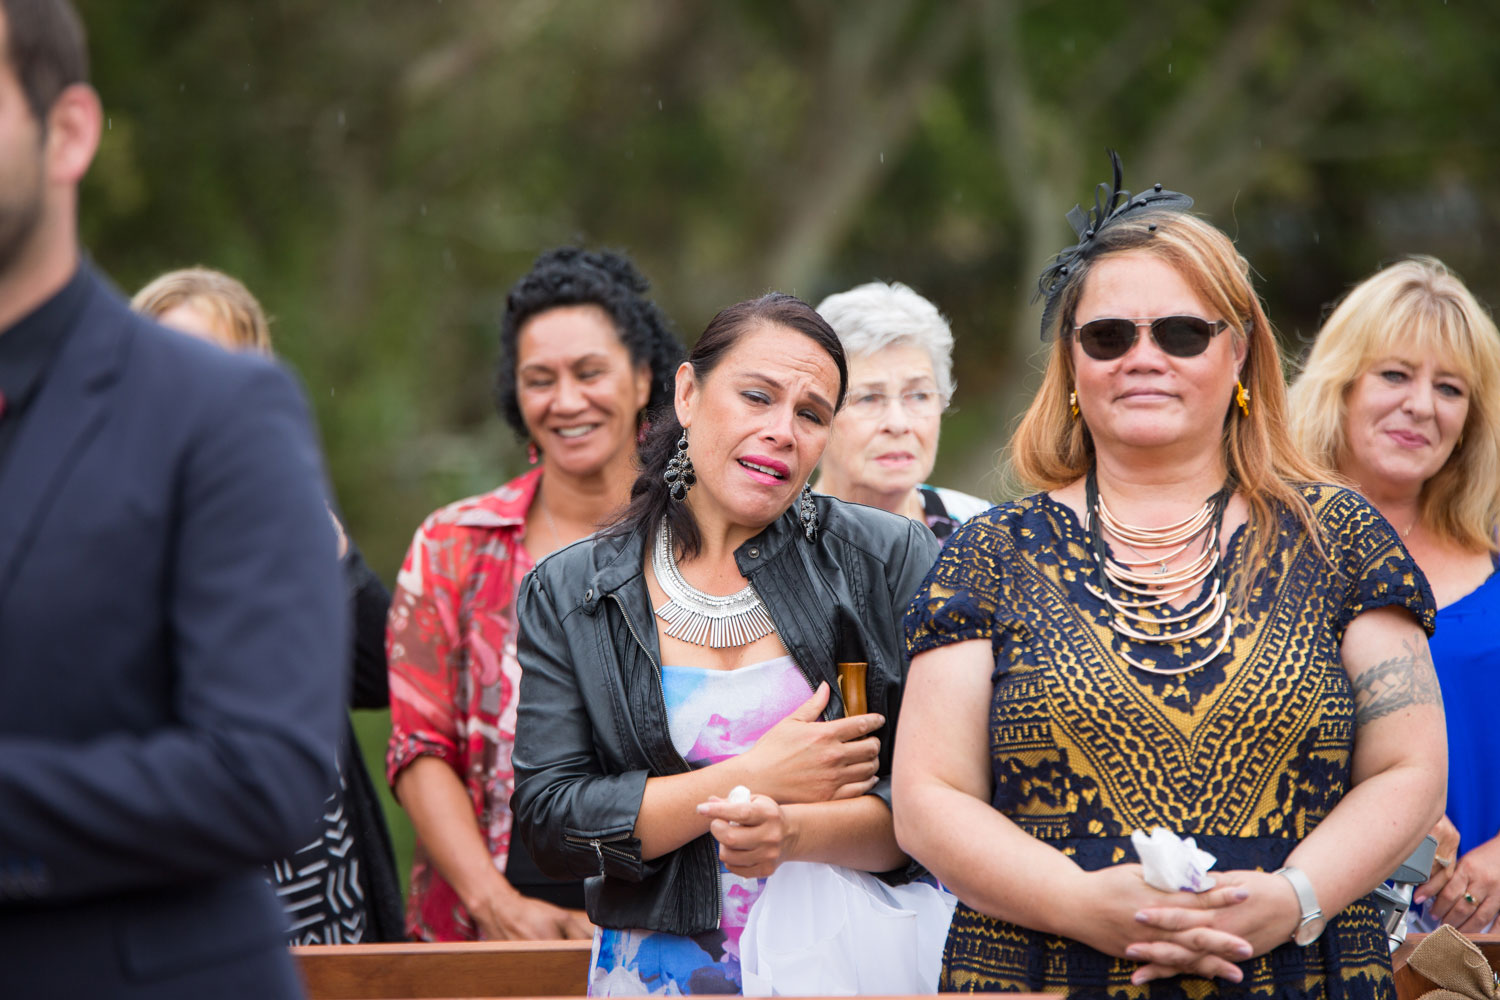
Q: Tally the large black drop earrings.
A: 2